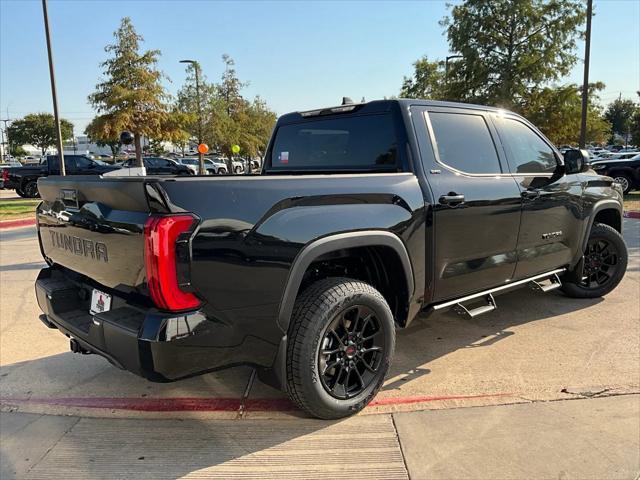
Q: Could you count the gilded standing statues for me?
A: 0